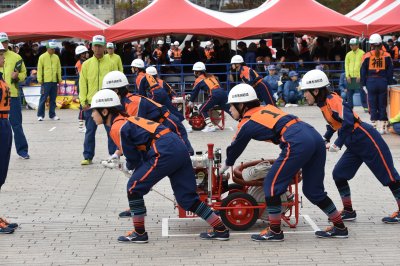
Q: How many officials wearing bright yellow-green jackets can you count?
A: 5